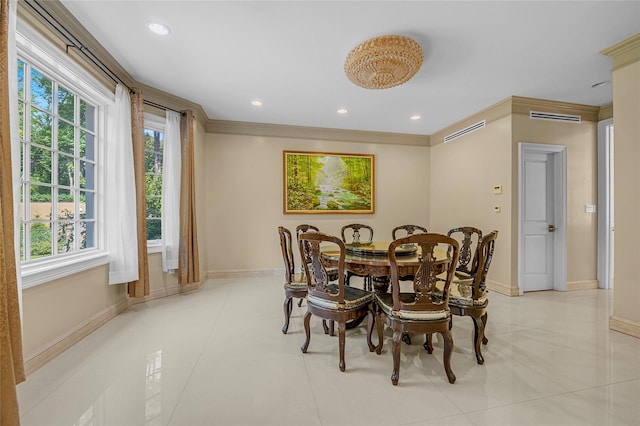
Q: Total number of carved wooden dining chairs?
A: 8